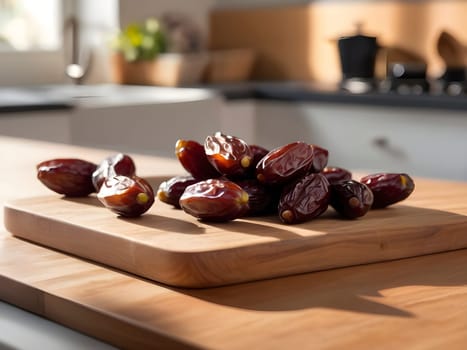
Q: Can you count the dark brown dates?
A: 15